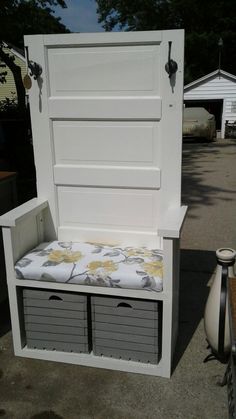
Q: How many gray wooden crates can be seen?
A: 2